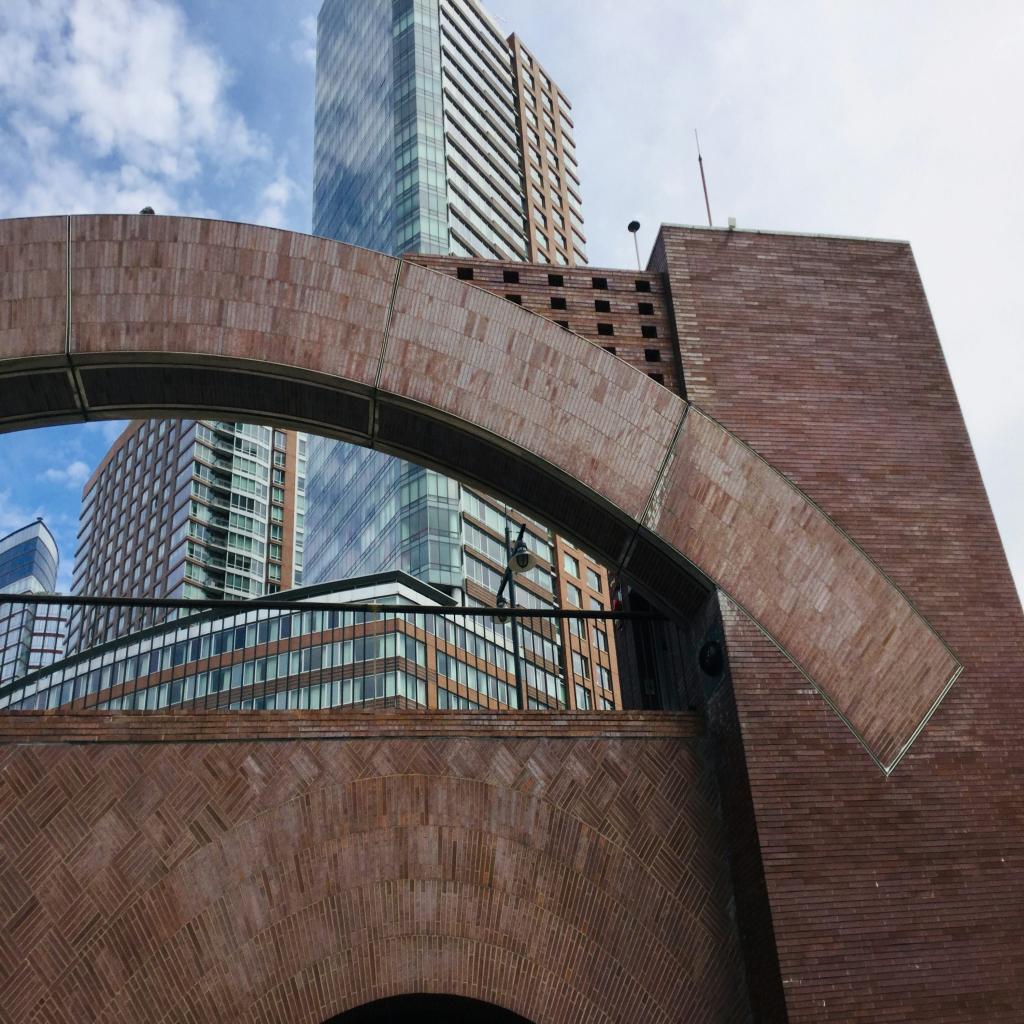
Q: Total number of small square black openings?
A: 15